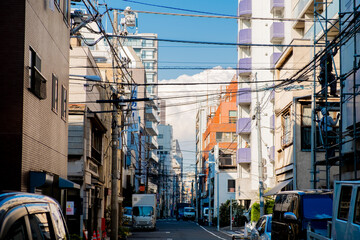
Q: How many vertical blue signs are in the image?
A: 1